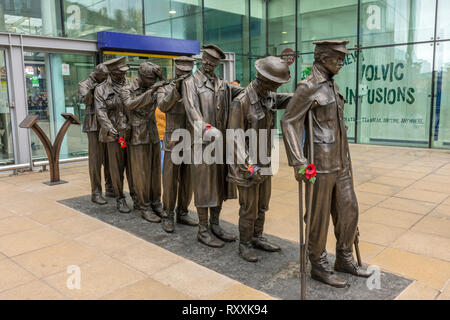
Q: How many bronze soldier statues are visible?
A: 7